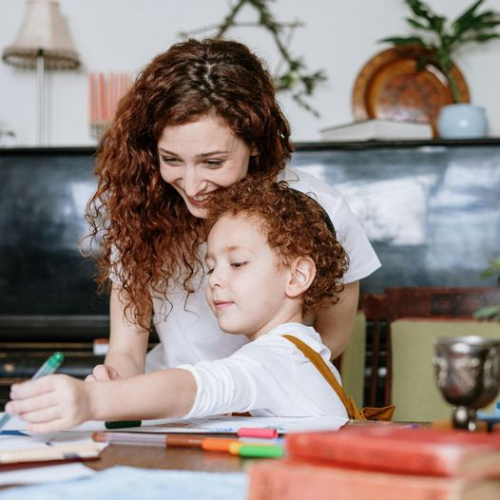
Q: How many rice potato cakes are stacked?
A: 0